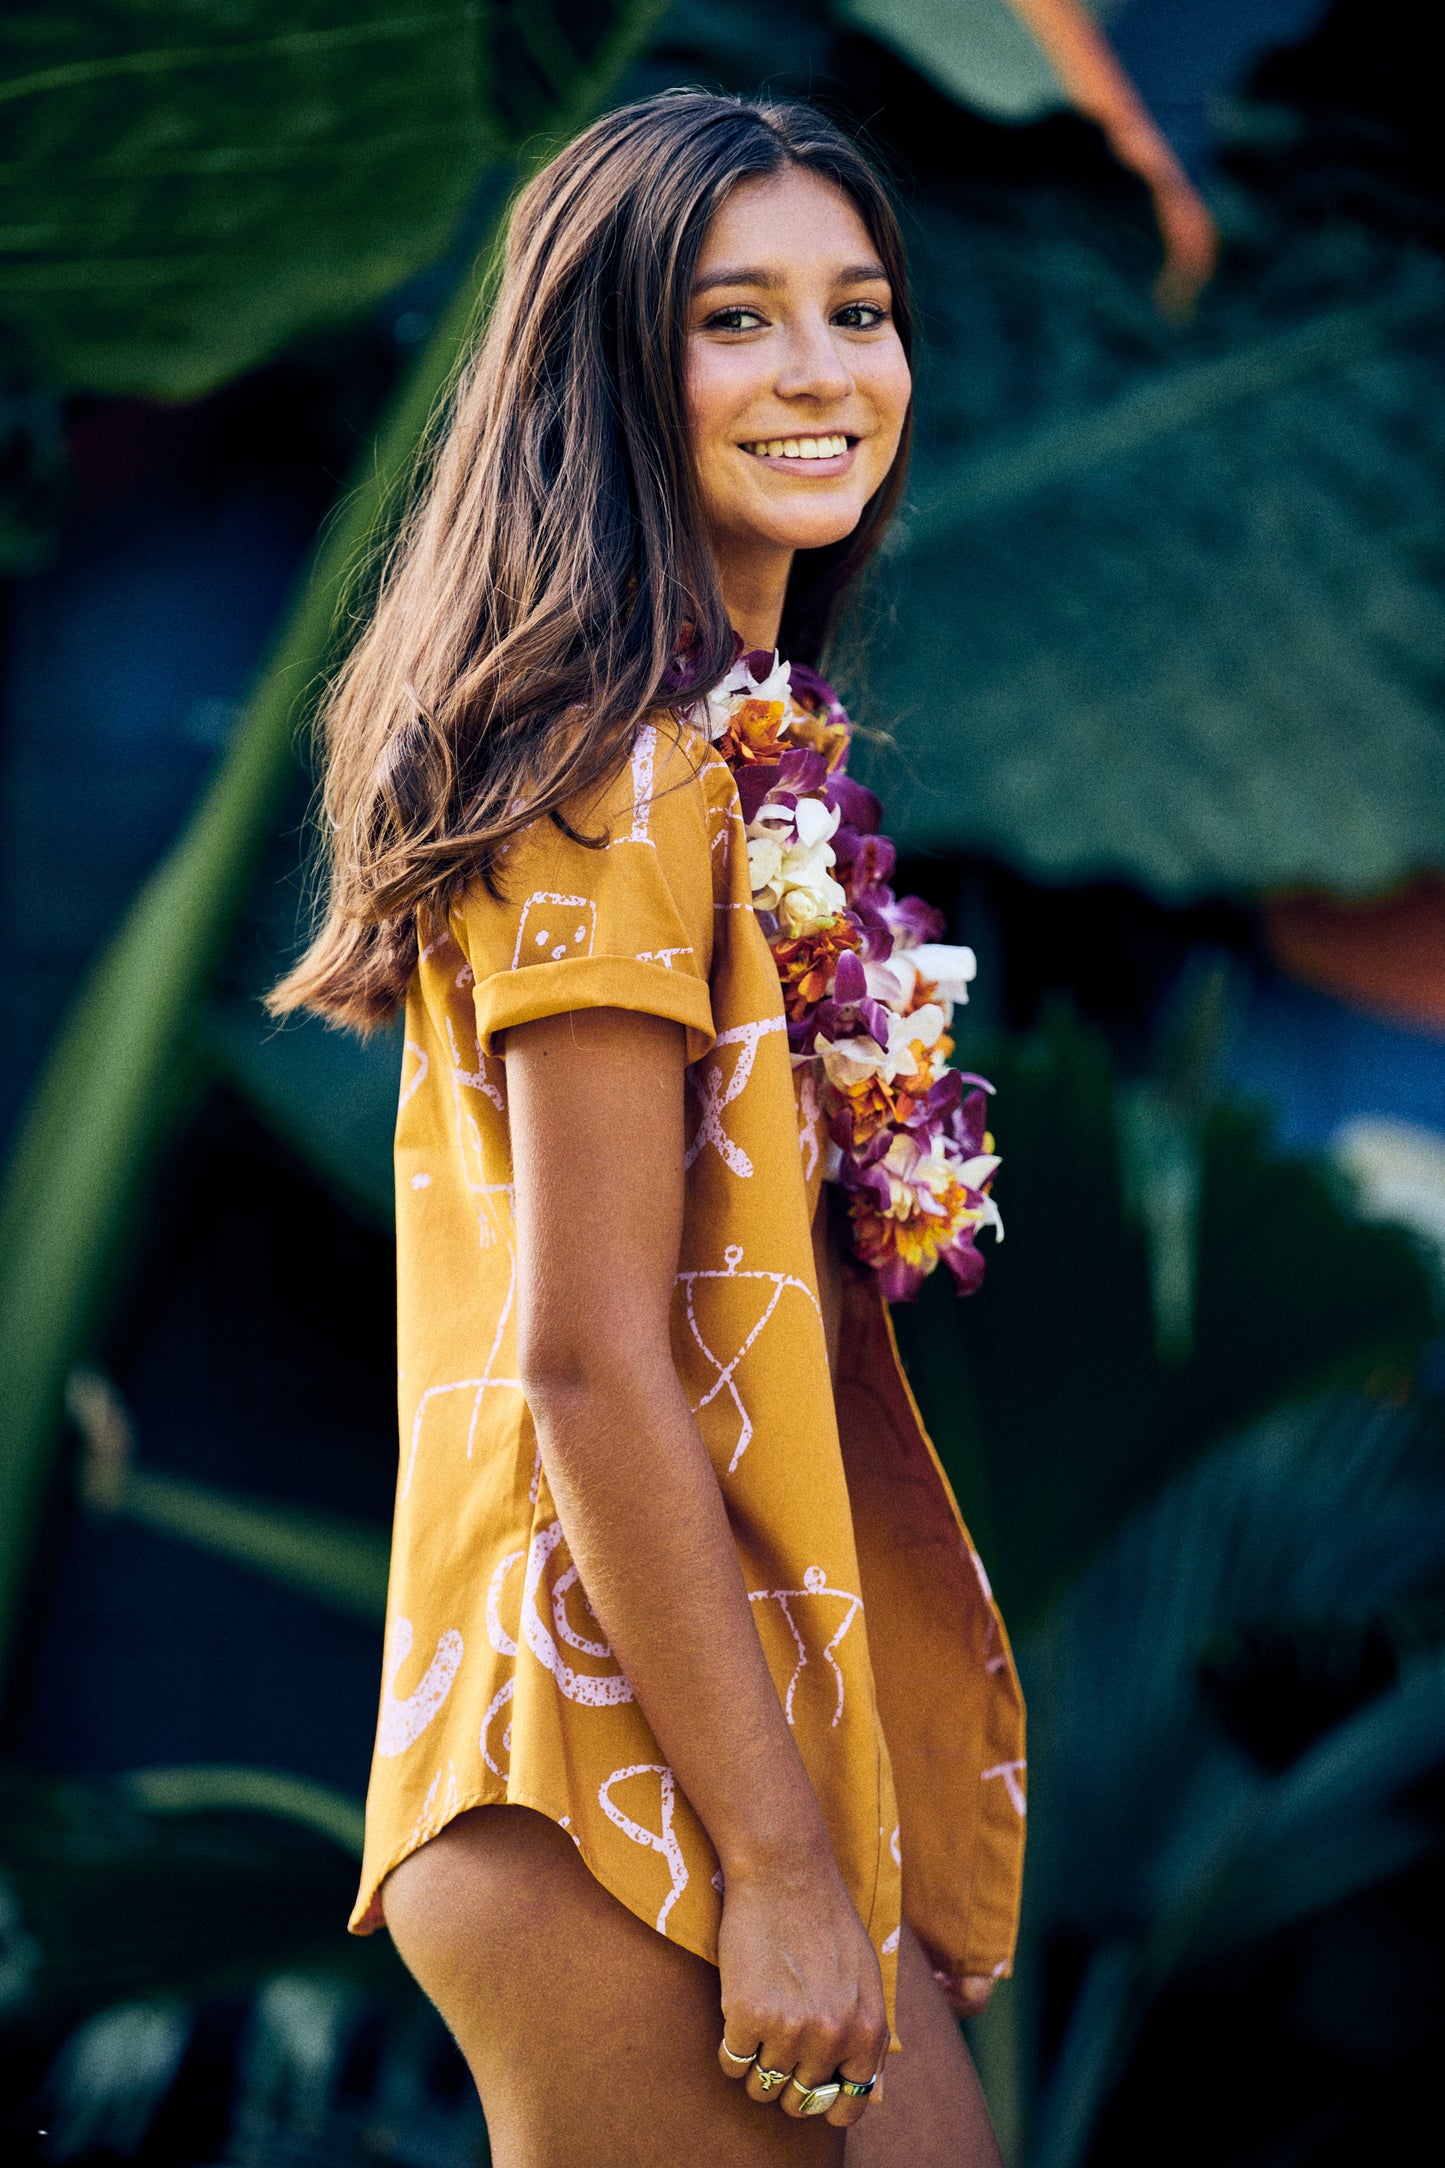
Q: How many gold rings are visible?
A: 4